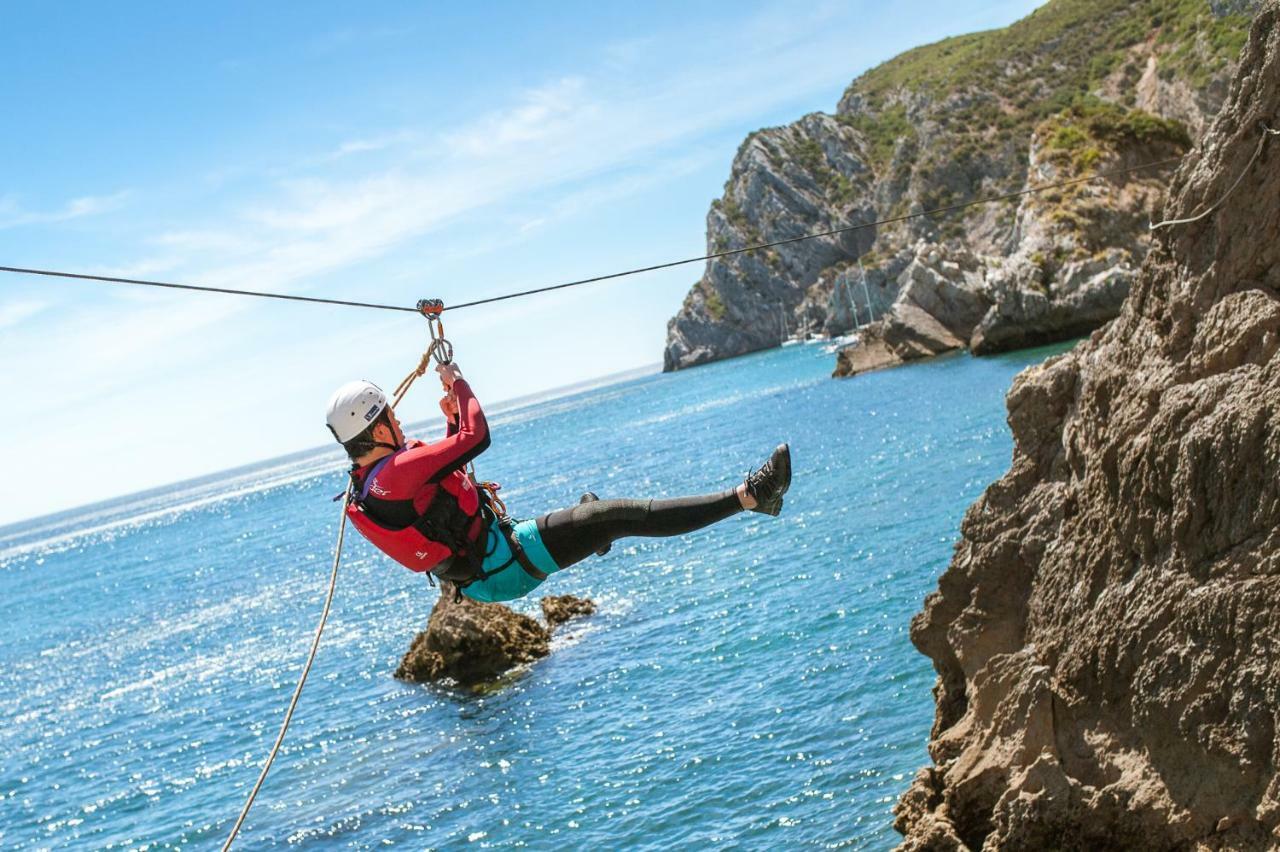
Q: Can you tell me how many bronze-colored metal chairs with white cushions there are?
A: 0